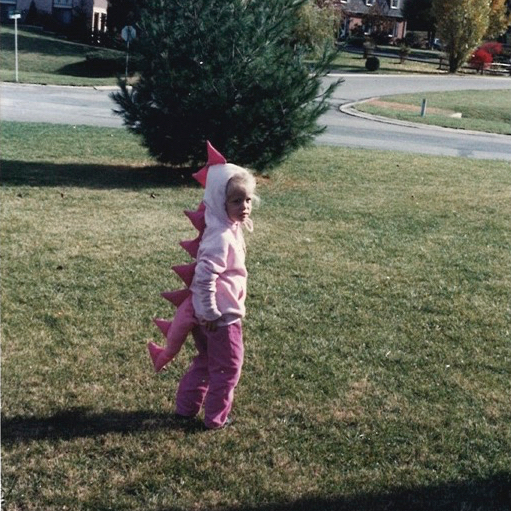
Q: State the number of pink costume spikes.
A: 8